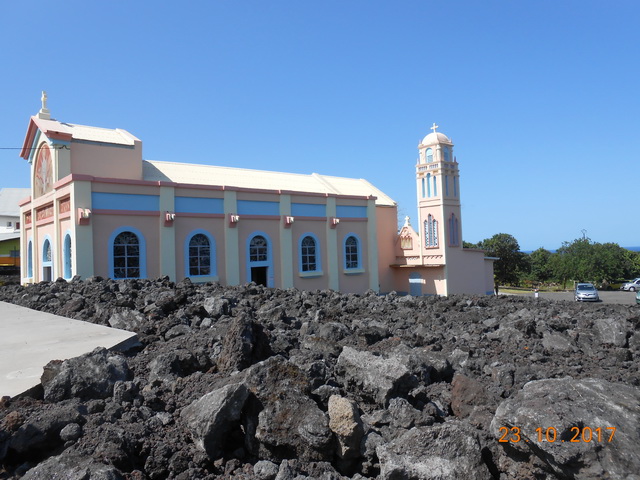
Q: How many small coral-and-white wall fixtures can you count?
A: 5